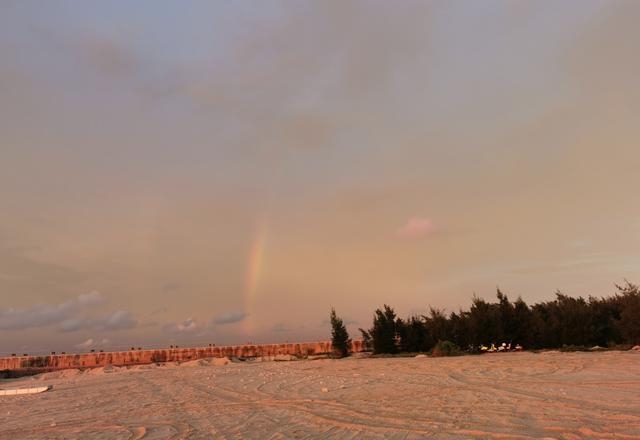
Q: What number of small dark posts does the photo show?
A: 12